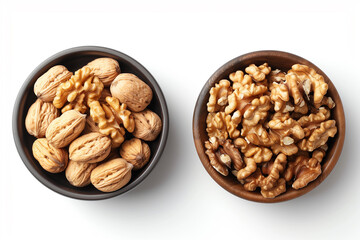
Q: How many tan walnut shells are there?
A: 11